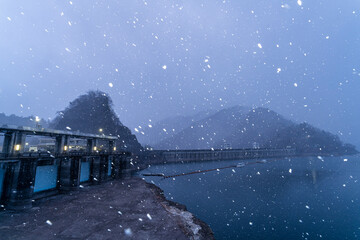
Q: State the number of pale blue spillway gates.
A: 4